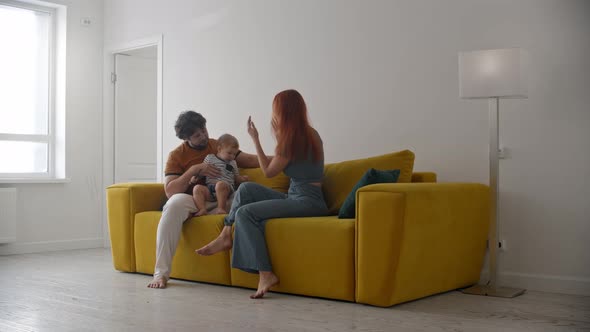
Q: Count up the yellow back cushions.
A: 2